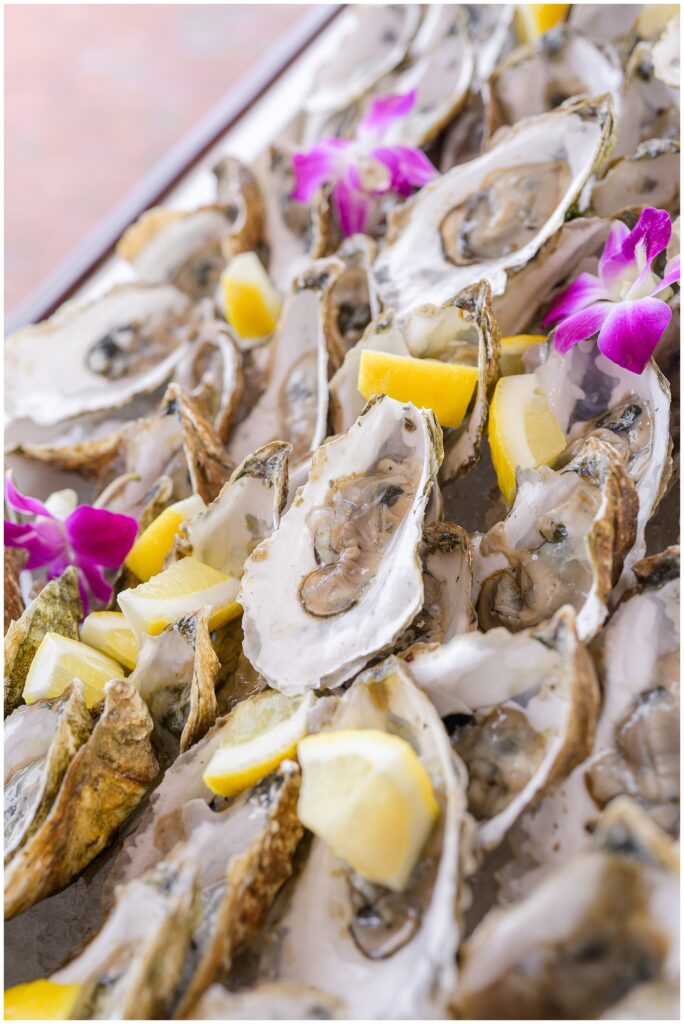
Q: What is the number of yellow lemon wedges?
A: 12